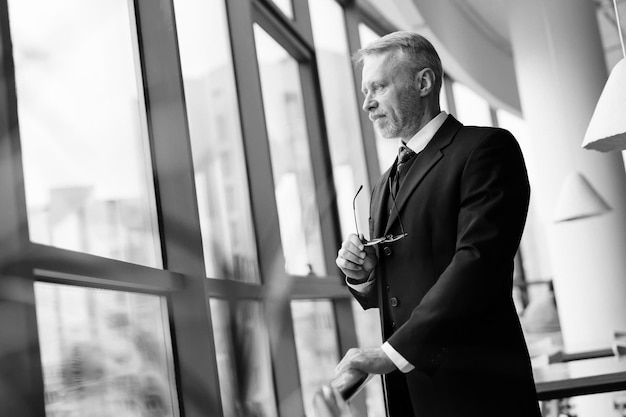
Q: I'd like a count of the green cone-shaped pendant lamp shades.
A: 0